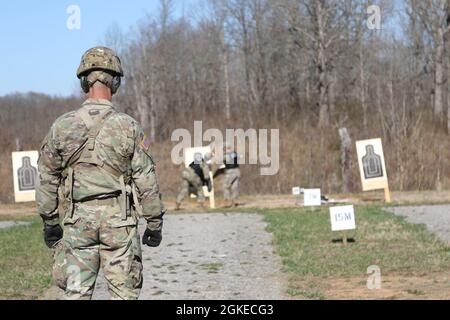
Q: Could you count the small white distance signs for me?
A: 3